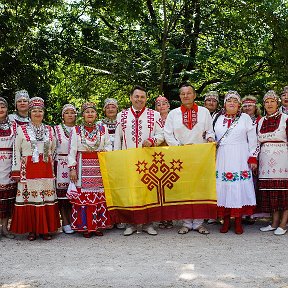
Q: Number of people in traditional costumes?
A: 14